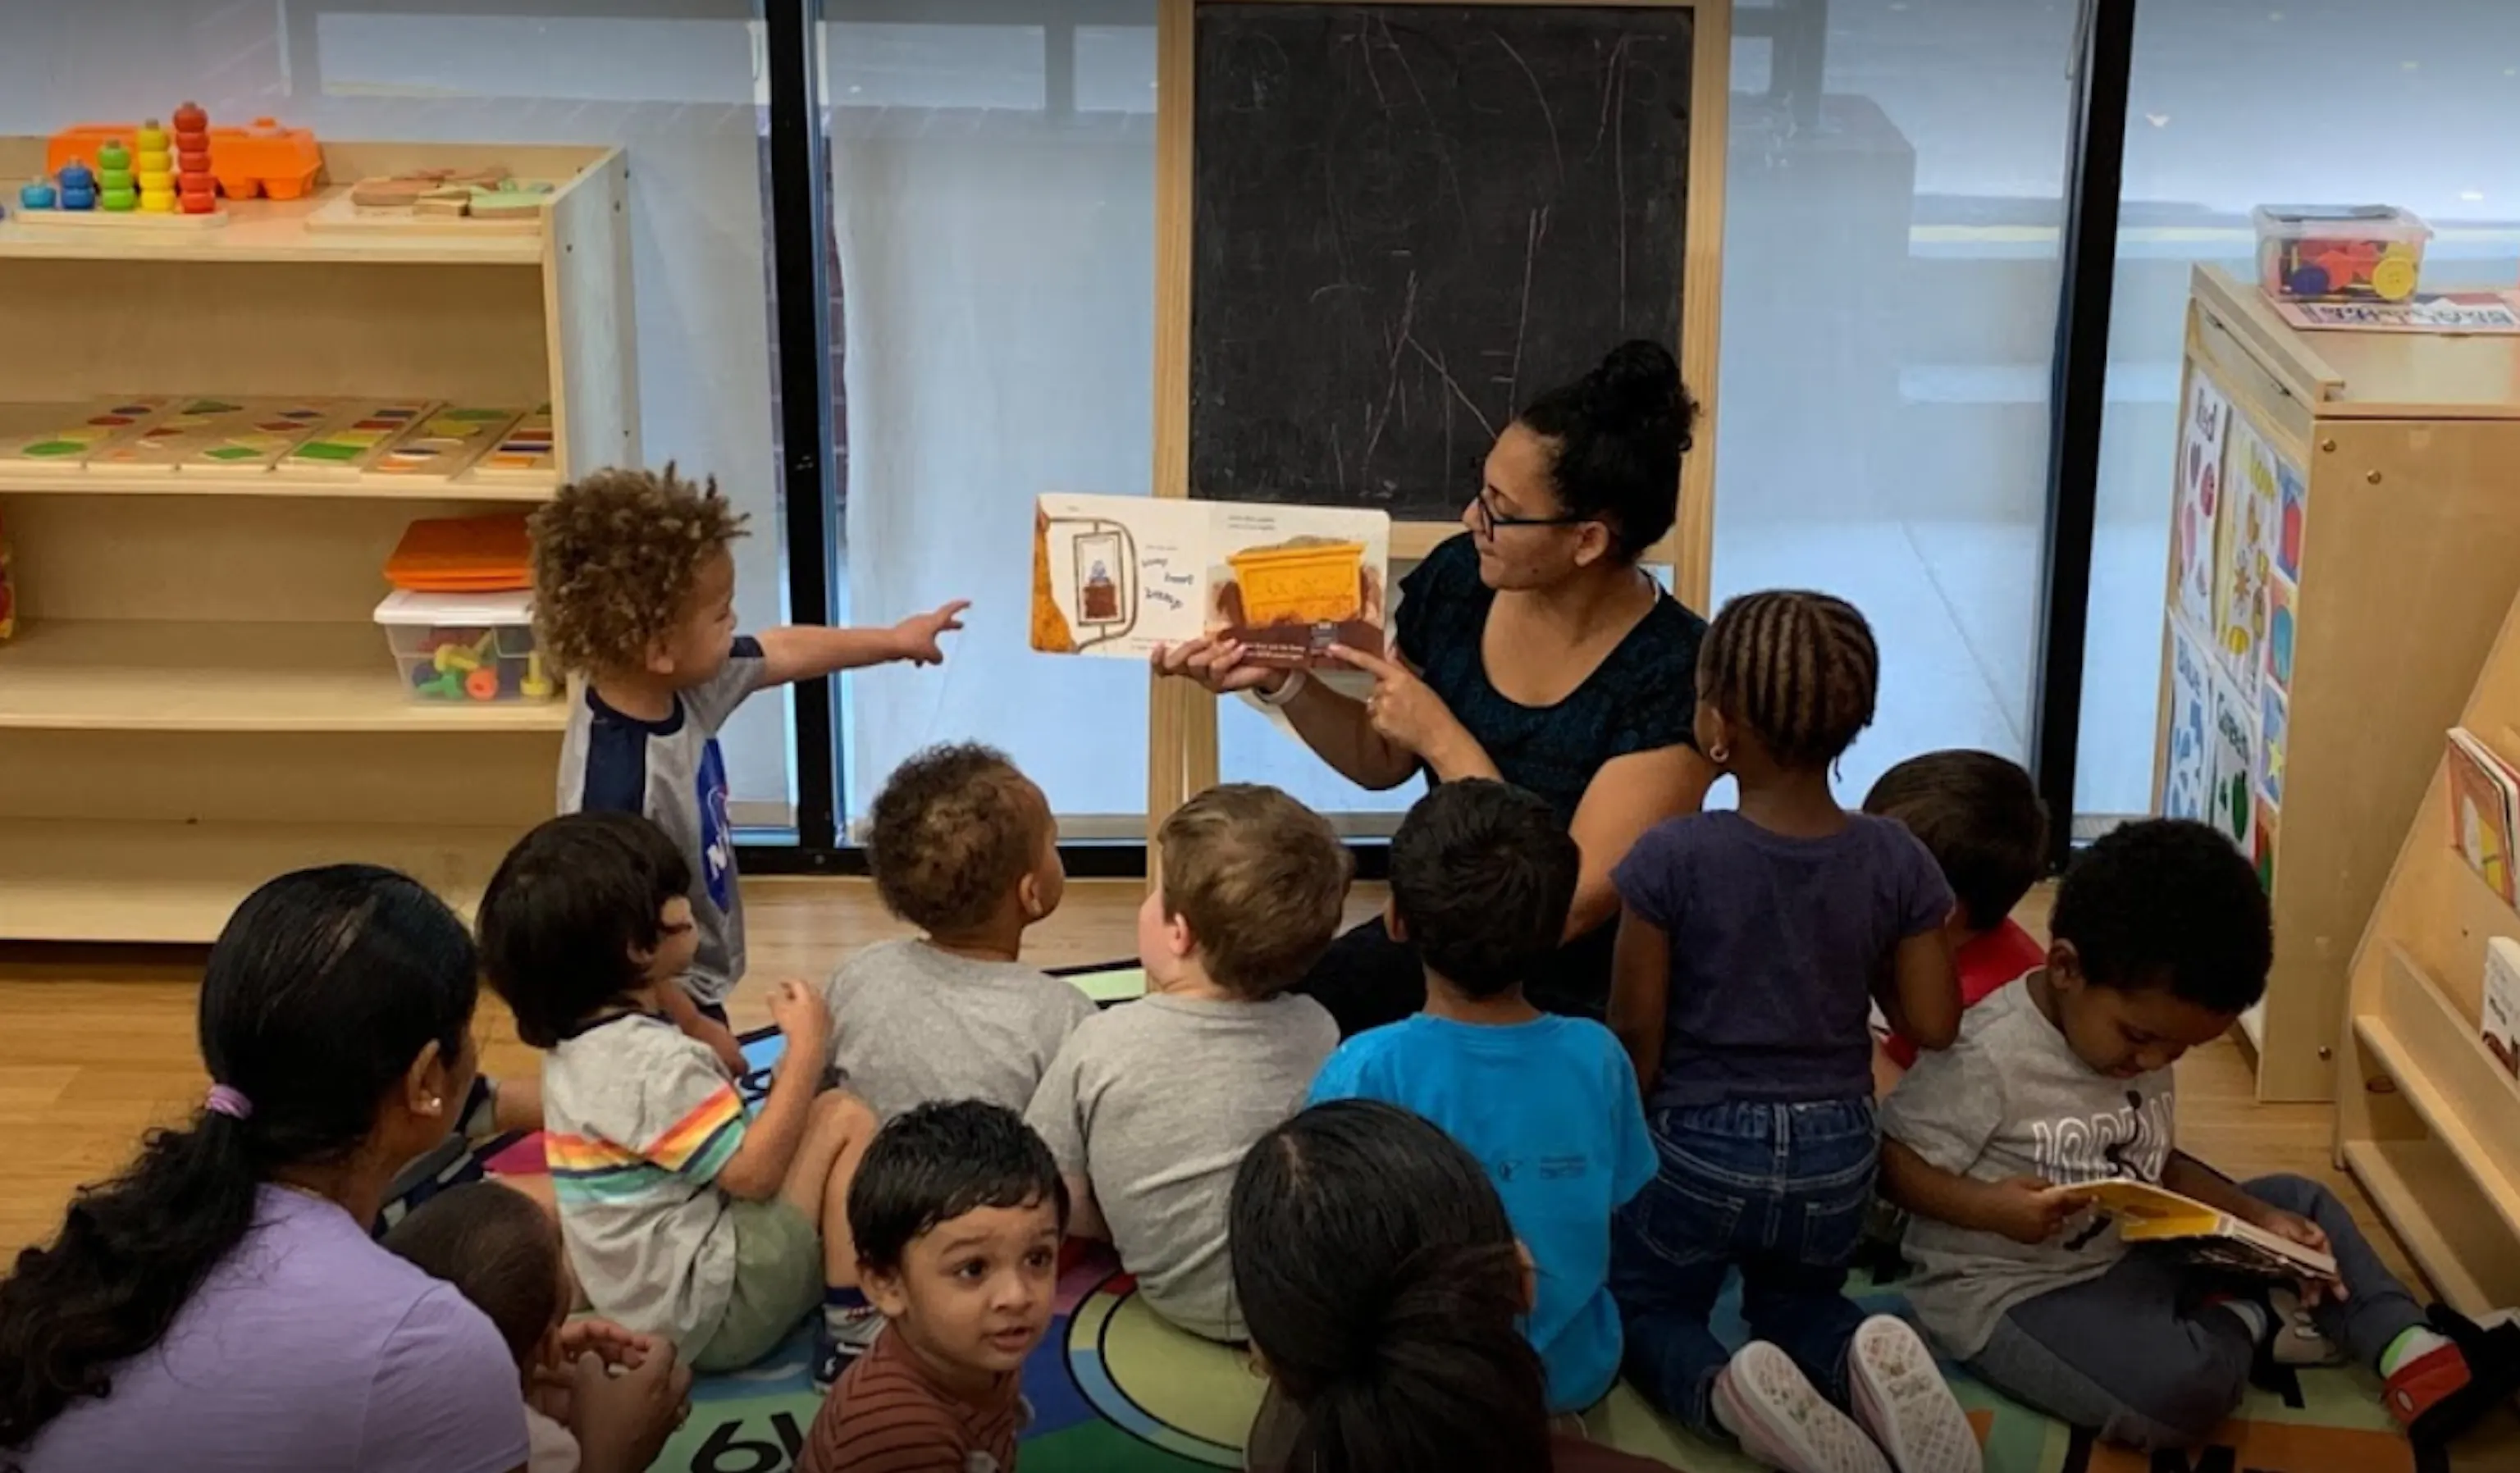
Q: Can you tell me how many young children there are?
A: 10